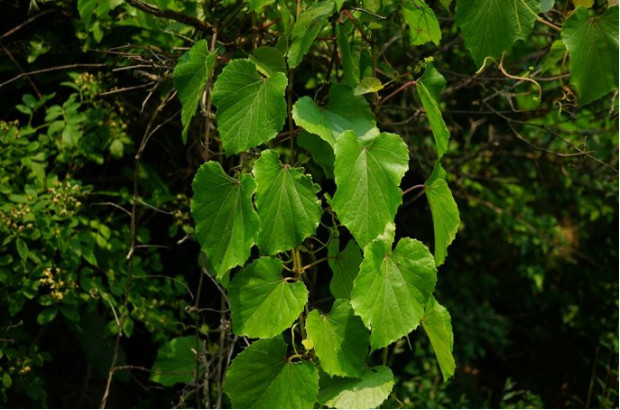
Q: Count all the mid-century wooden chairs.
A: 0